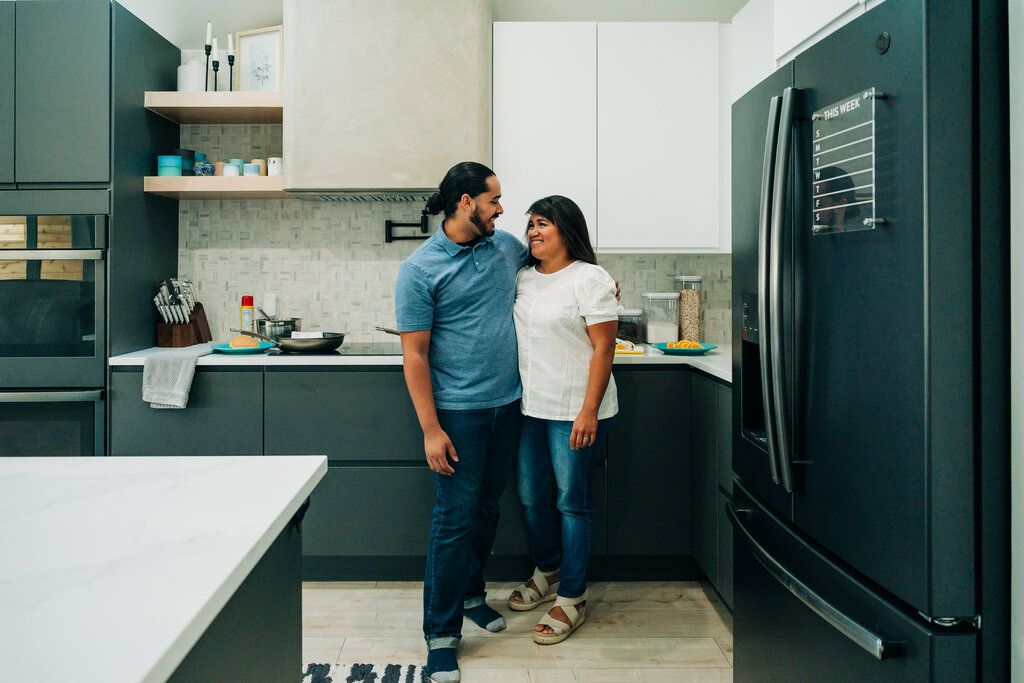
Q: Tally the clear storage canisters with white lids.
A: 3